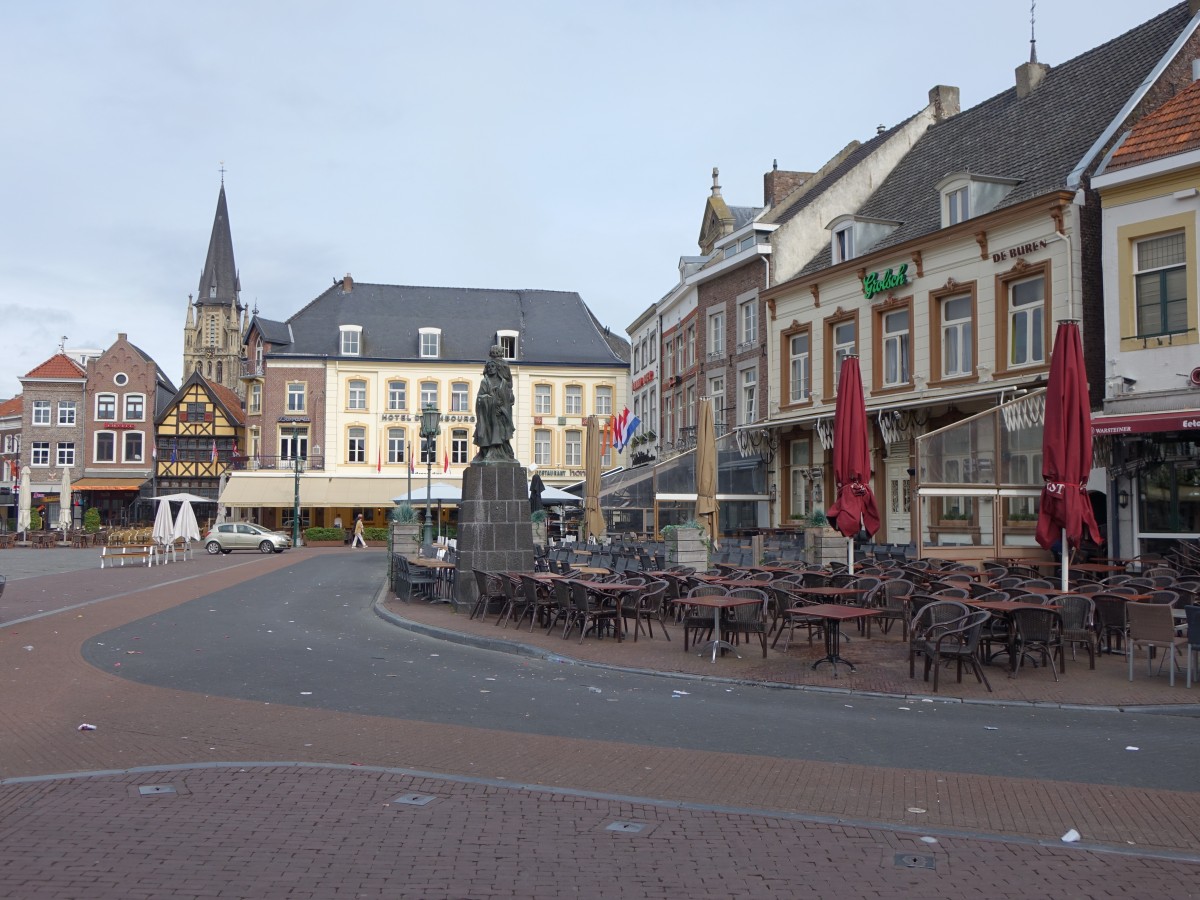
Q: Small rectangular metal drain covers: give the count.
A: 4